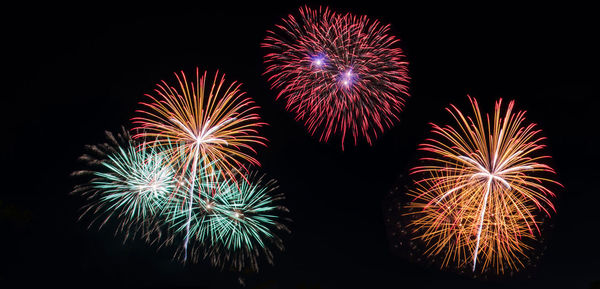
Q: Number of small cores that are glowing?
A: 2